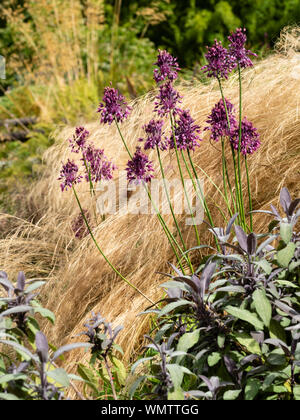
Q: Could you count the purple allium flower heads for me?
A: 14